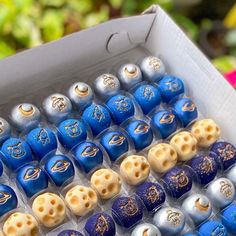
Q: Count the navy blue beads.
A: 7